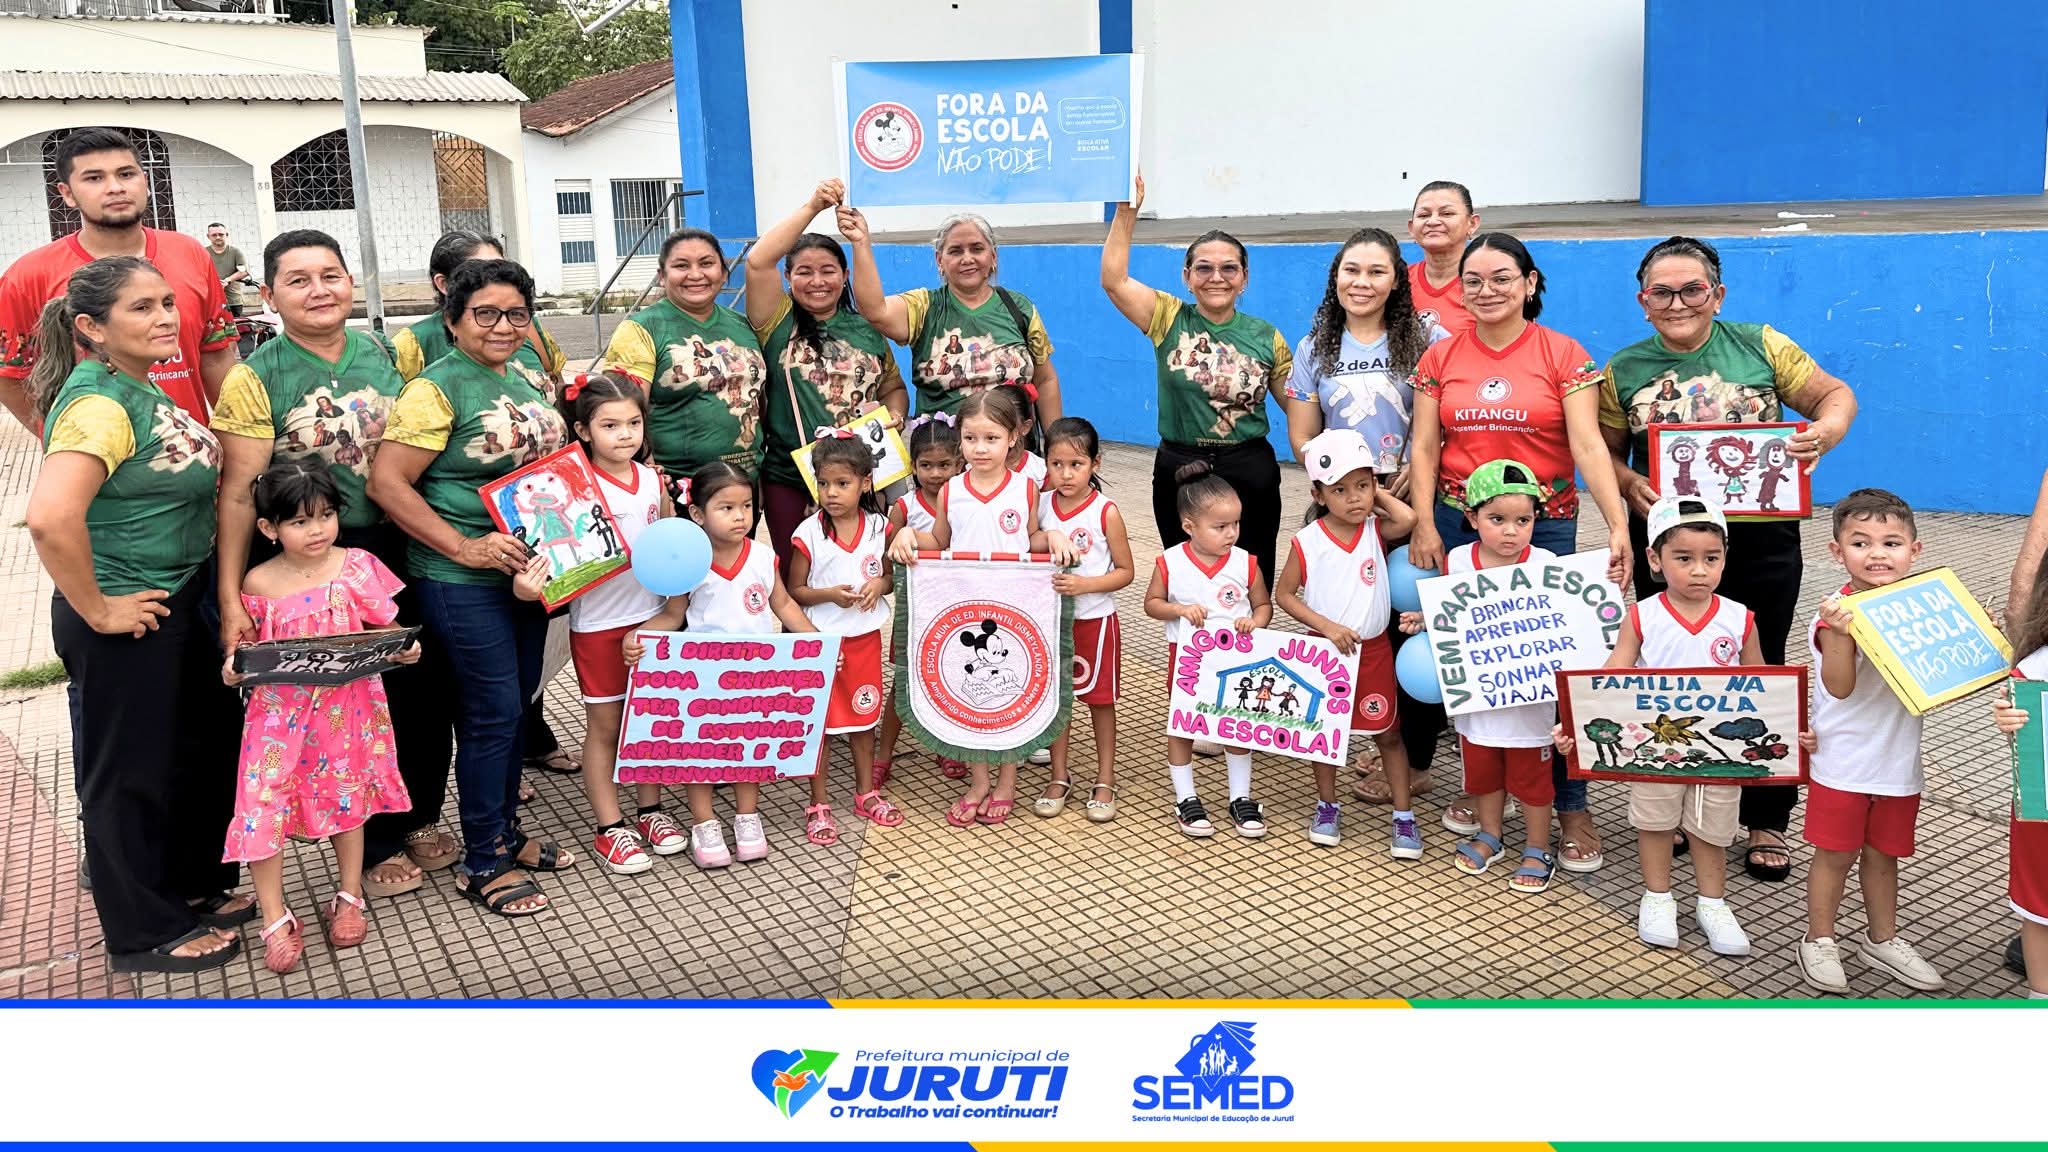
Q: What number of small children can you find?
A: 14